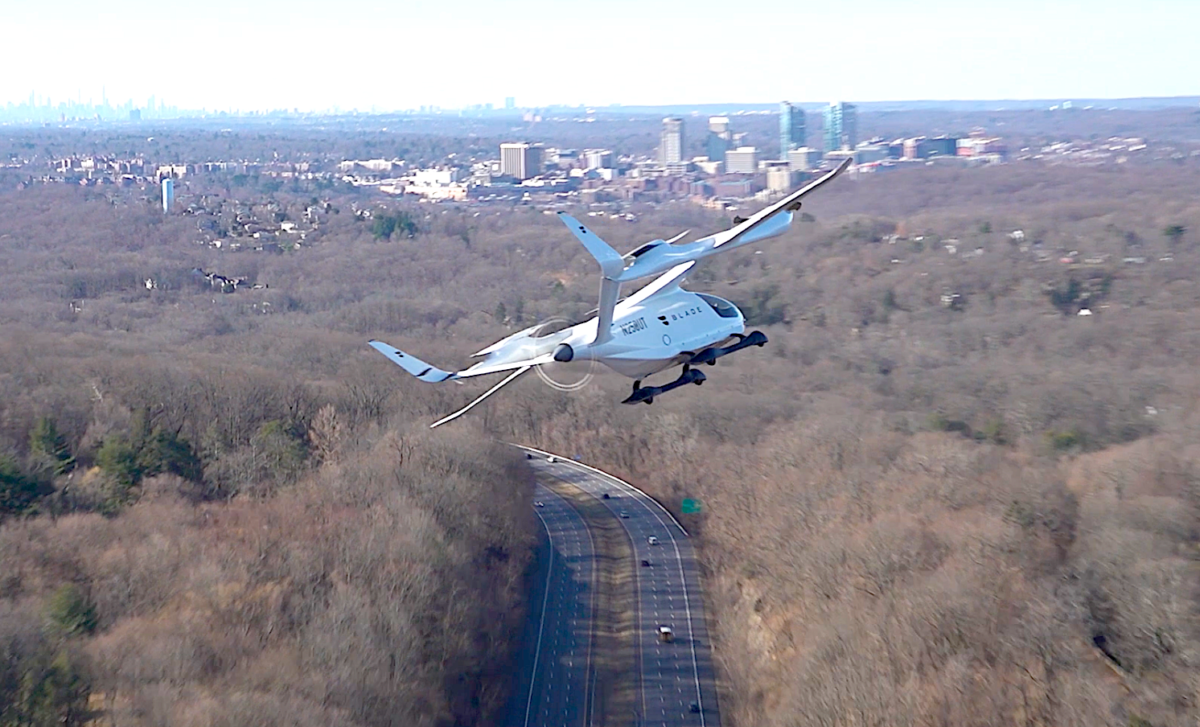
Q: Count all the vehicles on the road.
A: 9